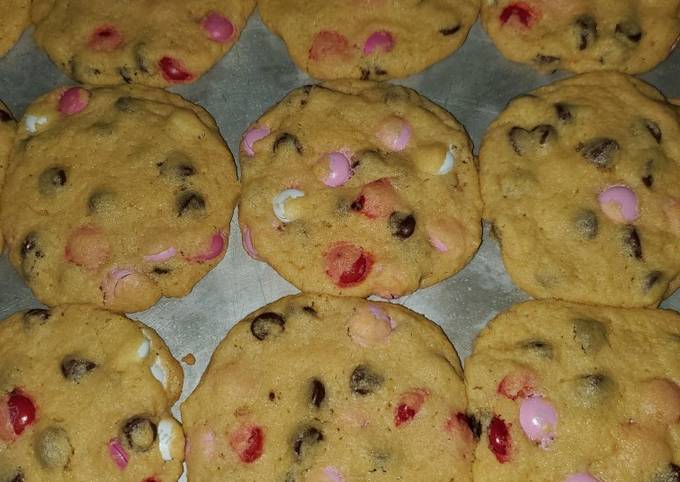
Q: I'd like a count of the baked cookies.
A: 11